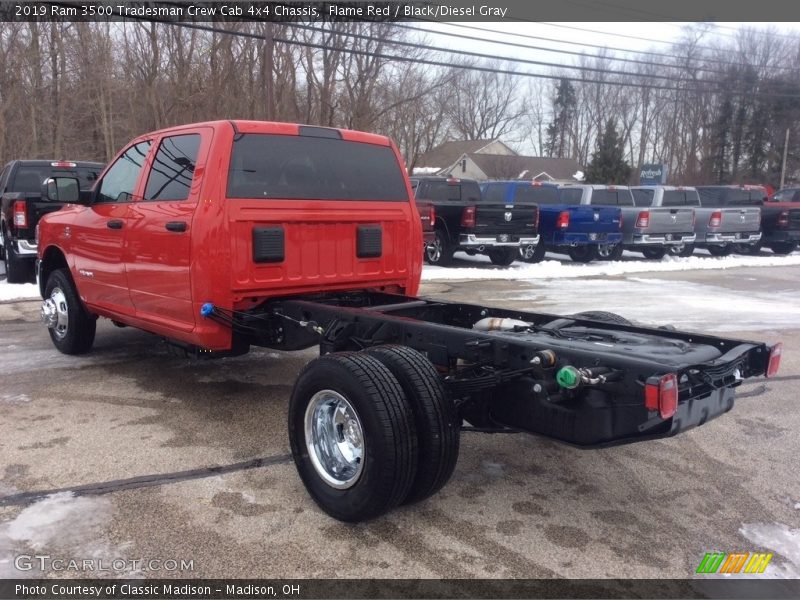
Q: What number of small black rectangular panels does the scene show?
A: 2